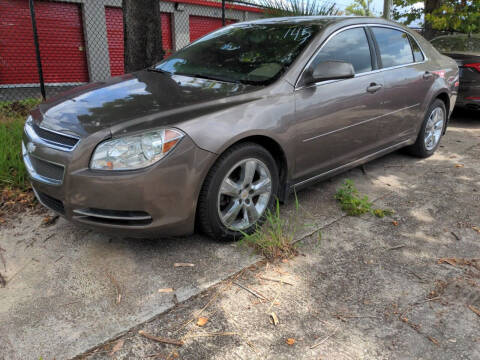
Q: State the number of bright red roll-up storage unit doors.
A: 3